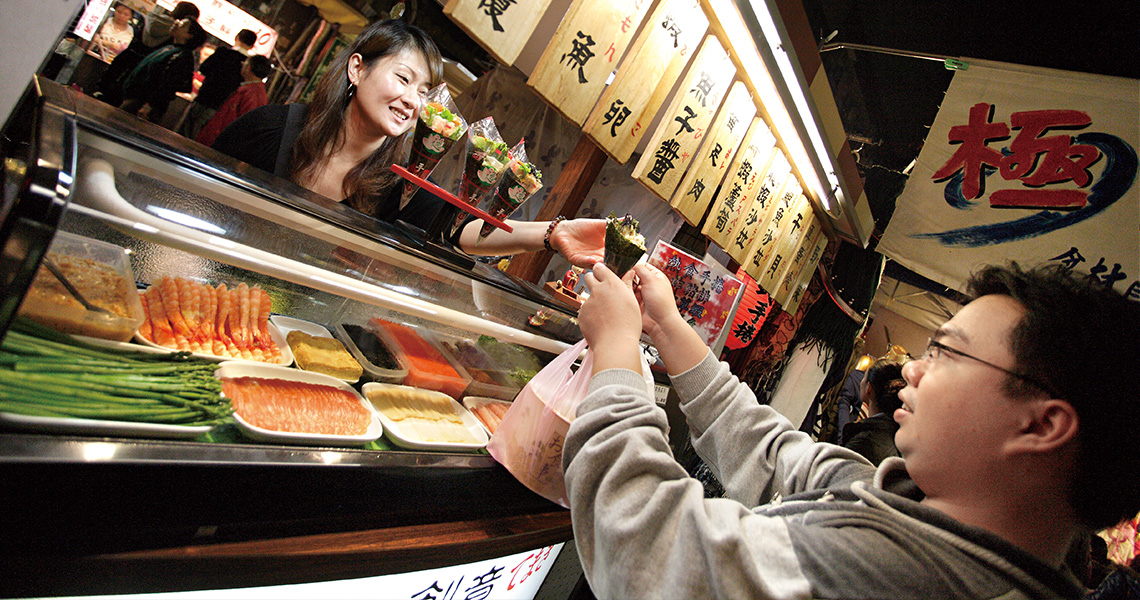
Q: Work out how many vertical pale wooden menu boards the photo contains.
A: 11